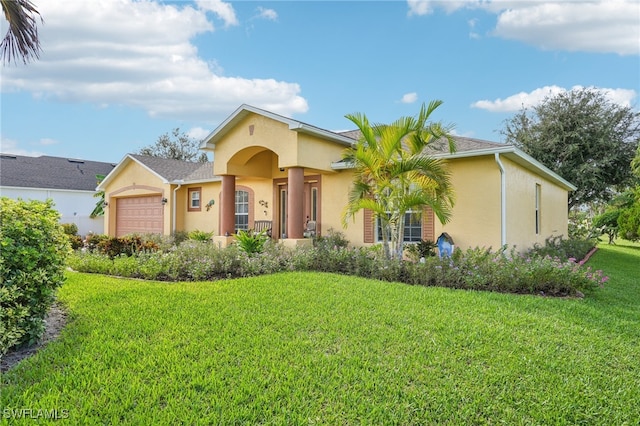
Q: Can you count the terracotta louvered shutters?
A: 2